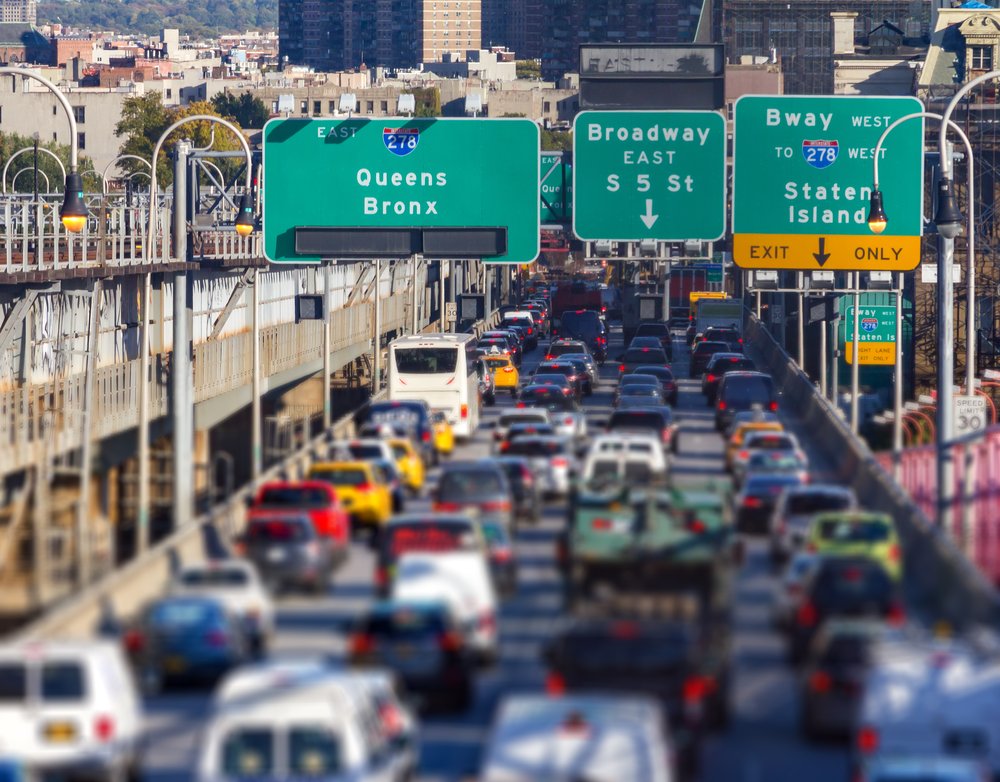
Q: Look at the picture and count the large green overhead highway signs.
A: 3